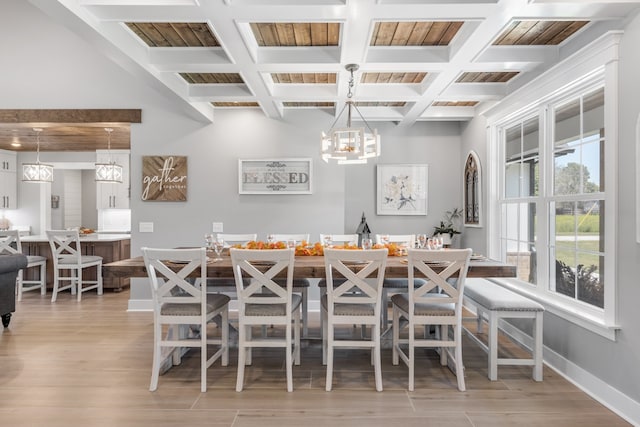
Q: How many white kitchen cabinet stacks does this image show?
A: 2